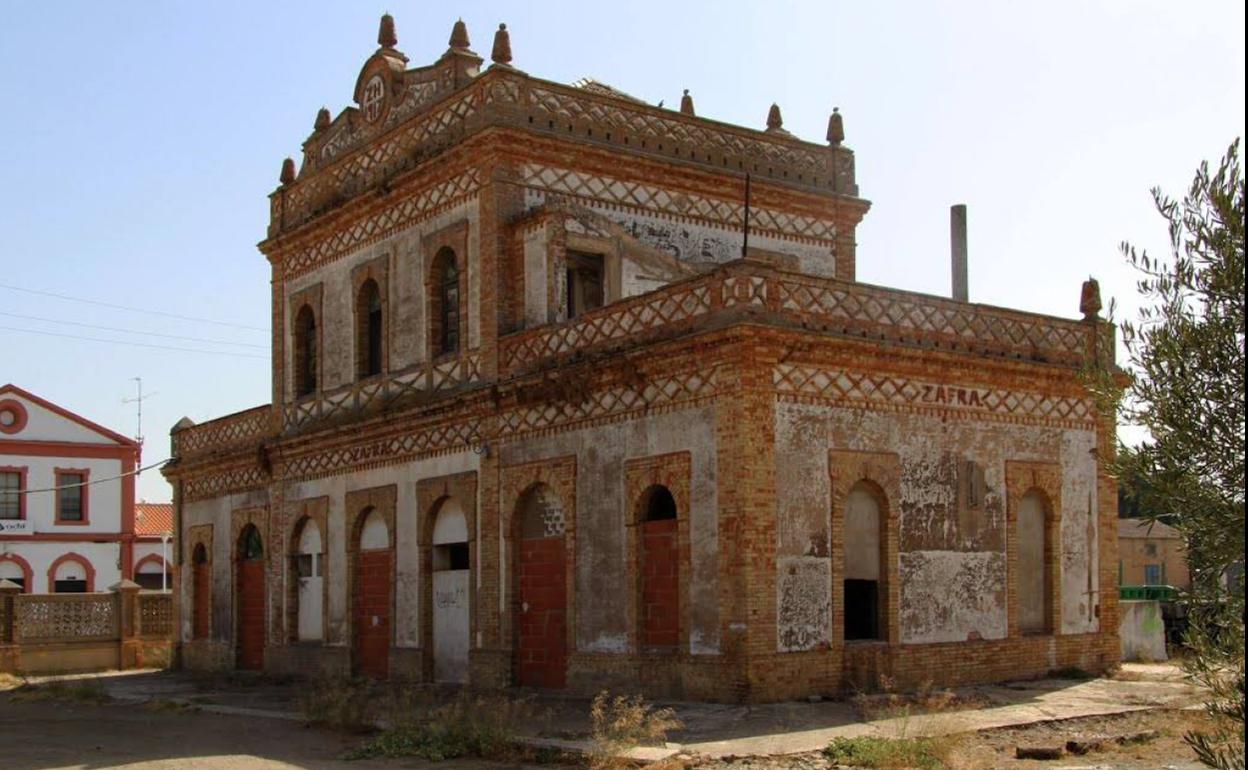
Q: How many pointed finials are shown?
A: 9